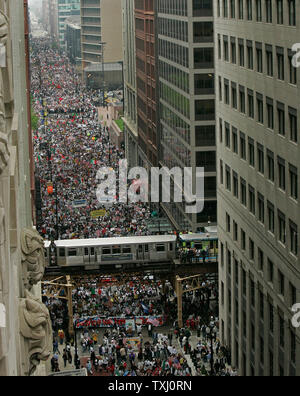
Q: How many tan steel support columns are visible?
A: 2